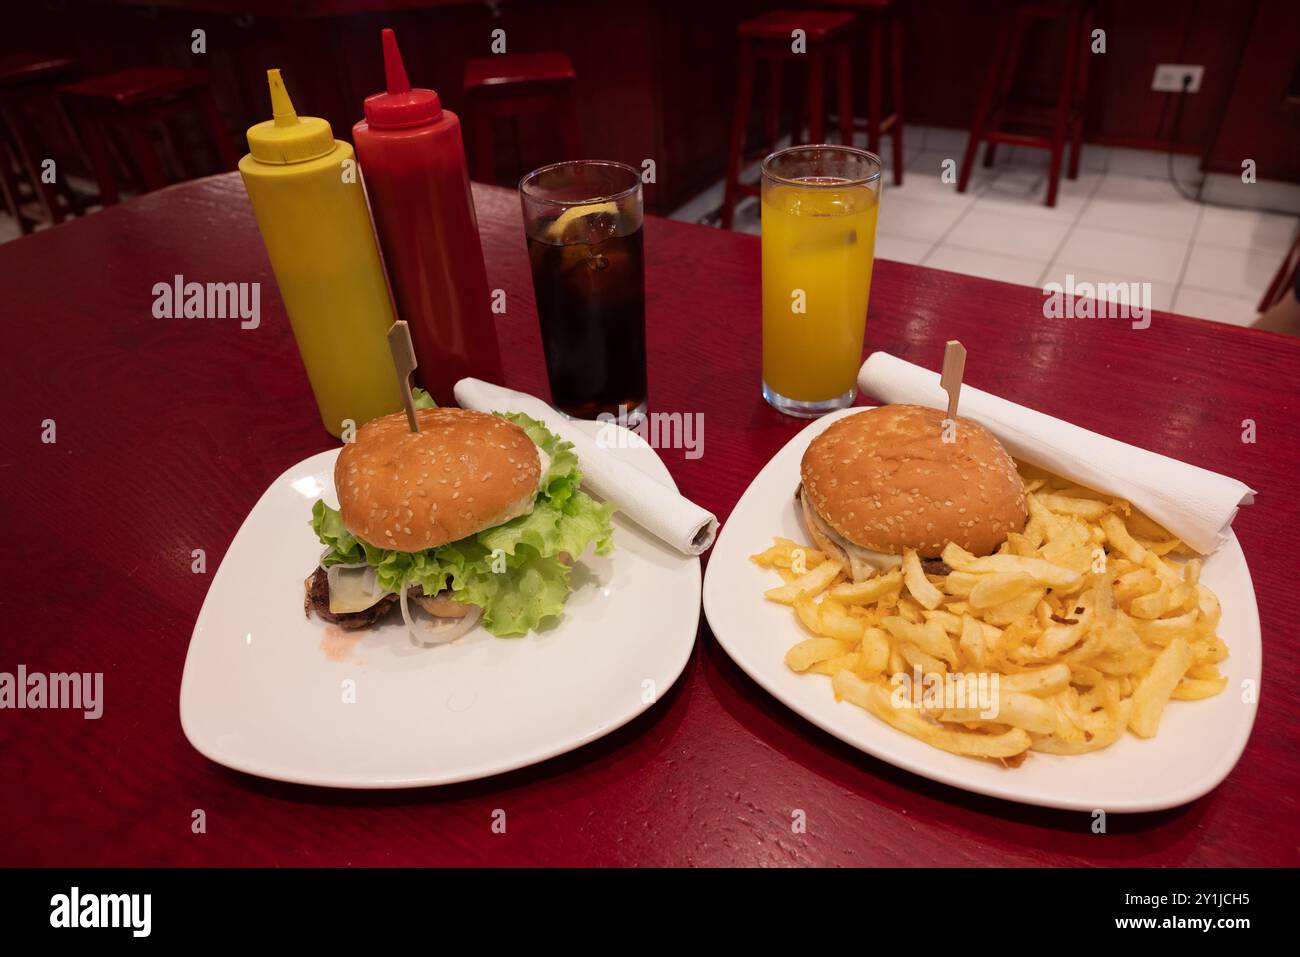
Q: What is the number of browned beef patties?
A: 2